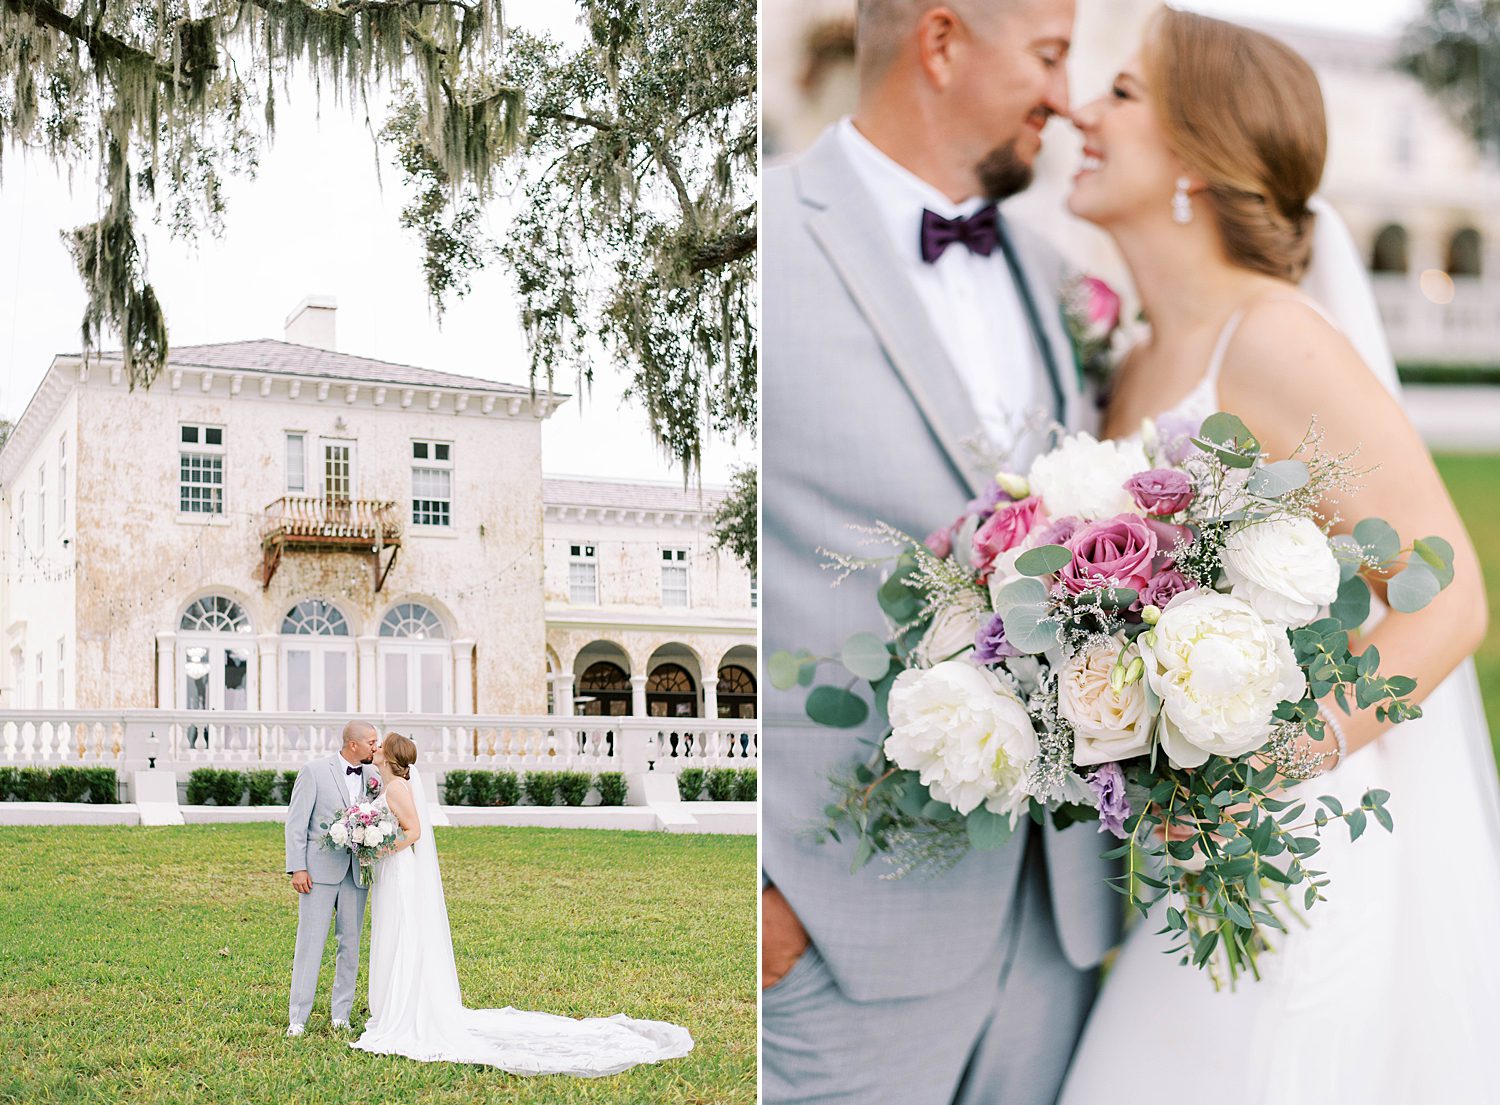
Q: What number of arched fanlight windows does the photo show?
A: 6